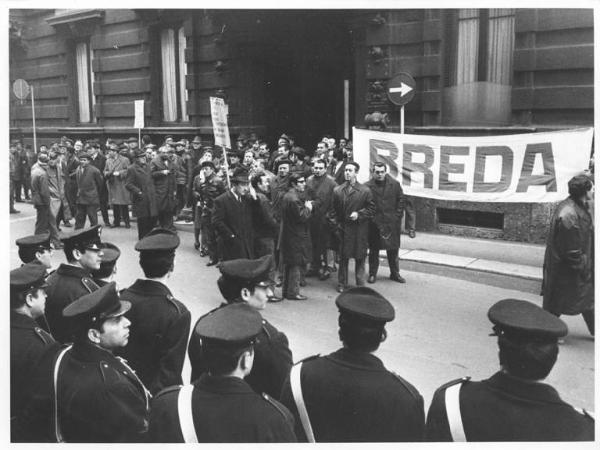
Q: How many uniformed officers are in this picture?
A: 10